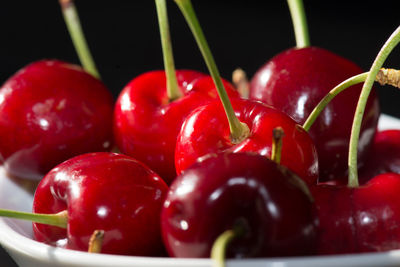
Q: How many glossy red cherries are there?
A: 8